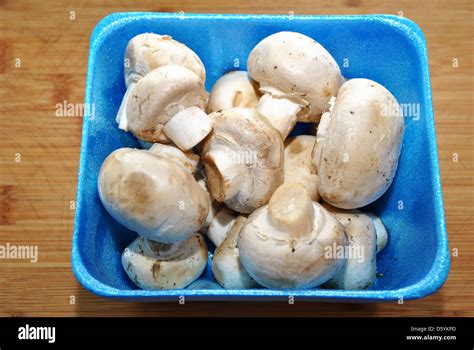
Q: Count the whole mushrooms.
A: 12